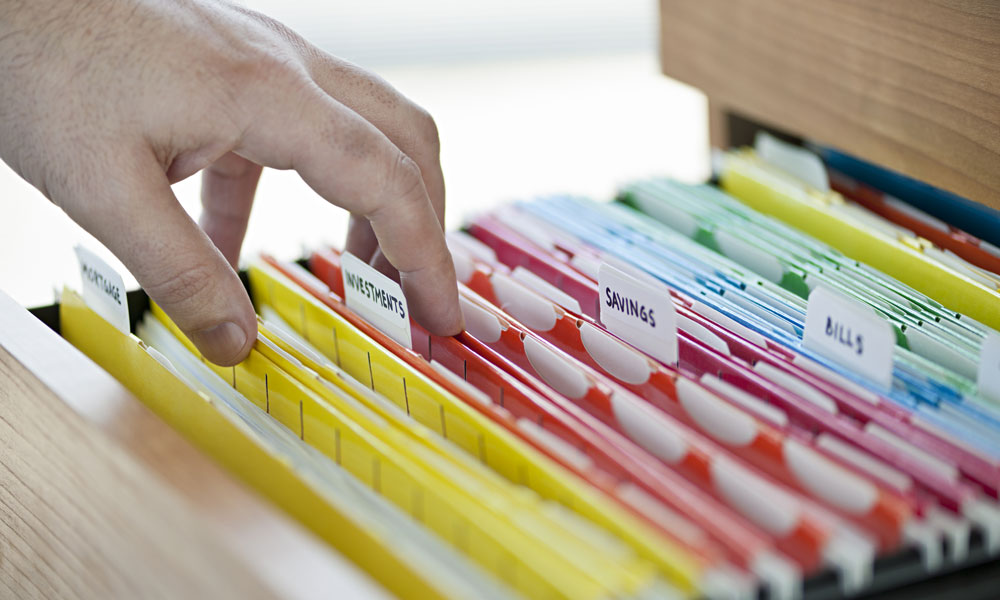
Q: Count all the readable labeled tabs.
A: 4